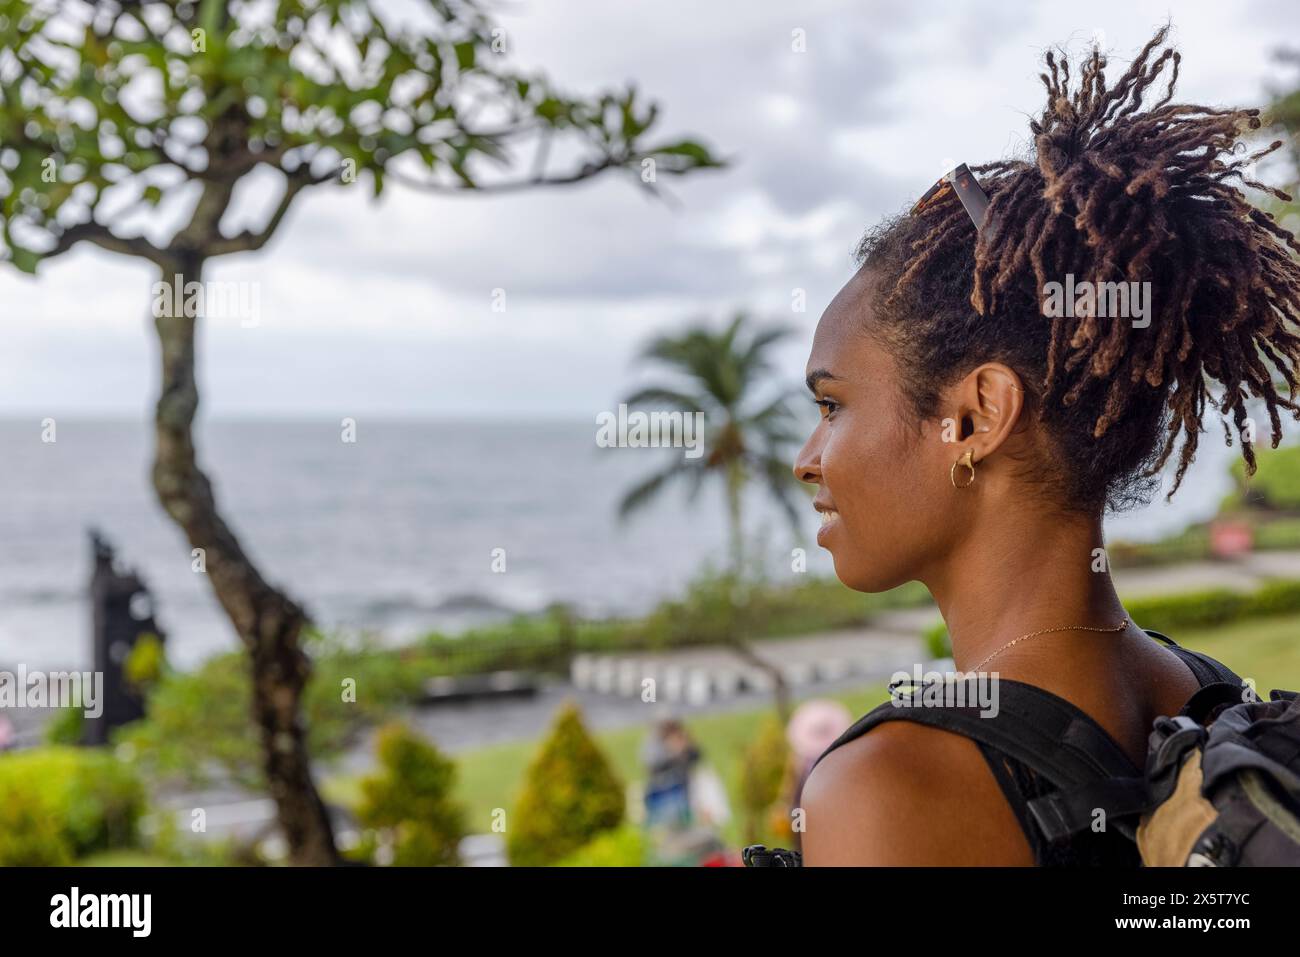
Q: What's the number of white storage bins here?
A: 0